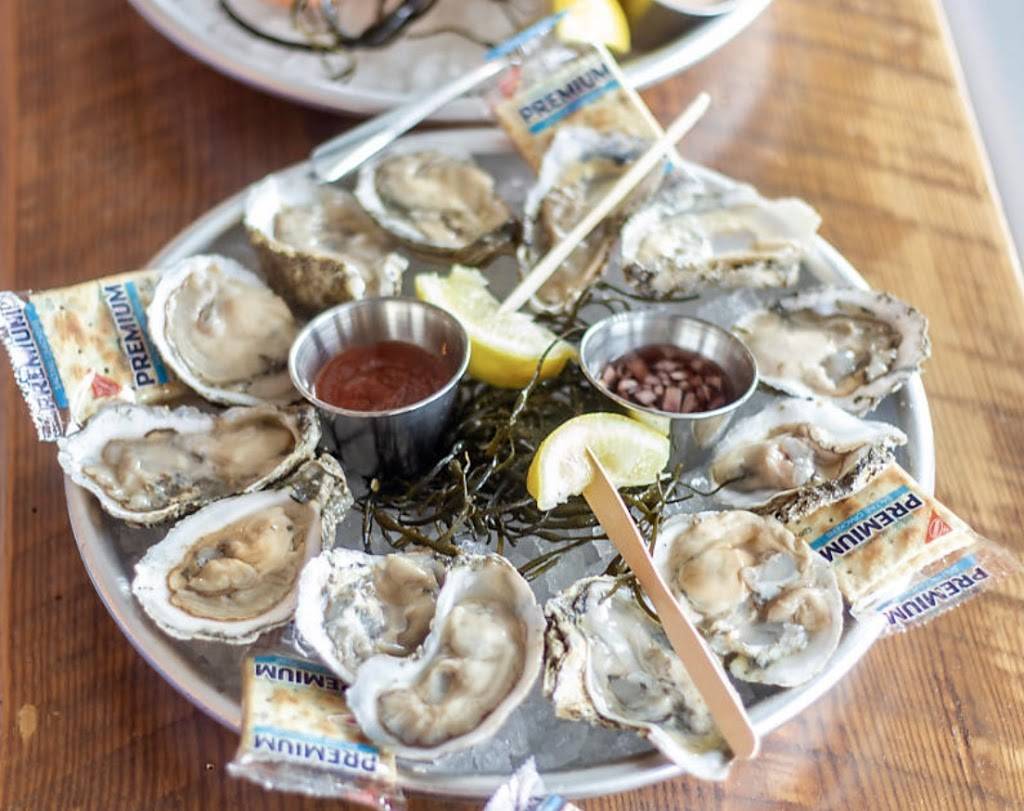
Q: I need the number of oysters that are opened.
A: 13